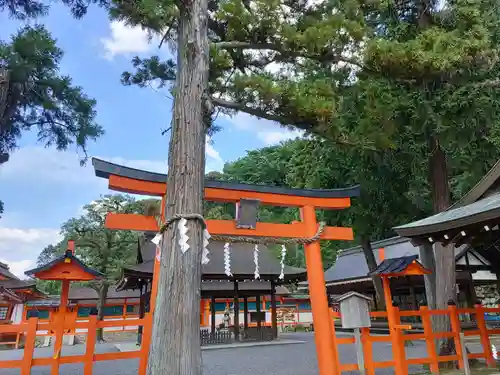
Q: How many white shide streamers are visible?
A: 6